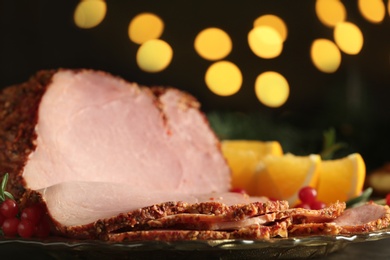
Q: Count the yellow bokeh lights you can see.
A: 12